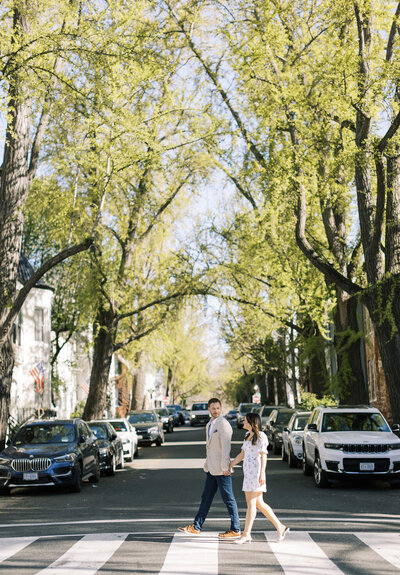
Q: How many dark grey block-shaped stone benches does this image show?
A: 0